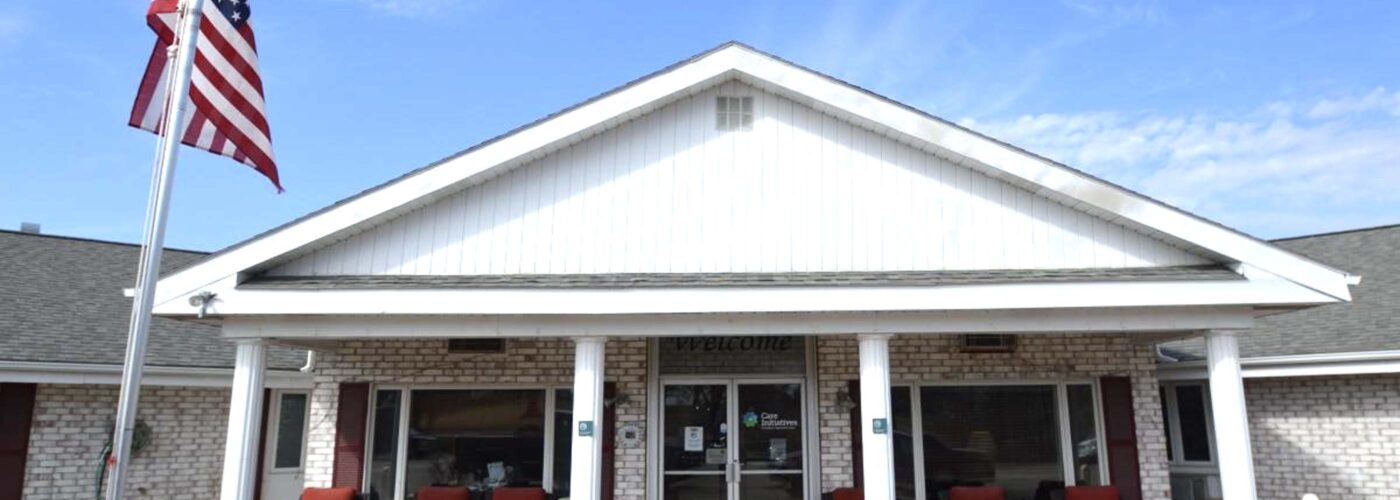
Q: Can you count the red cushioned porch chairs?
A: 6